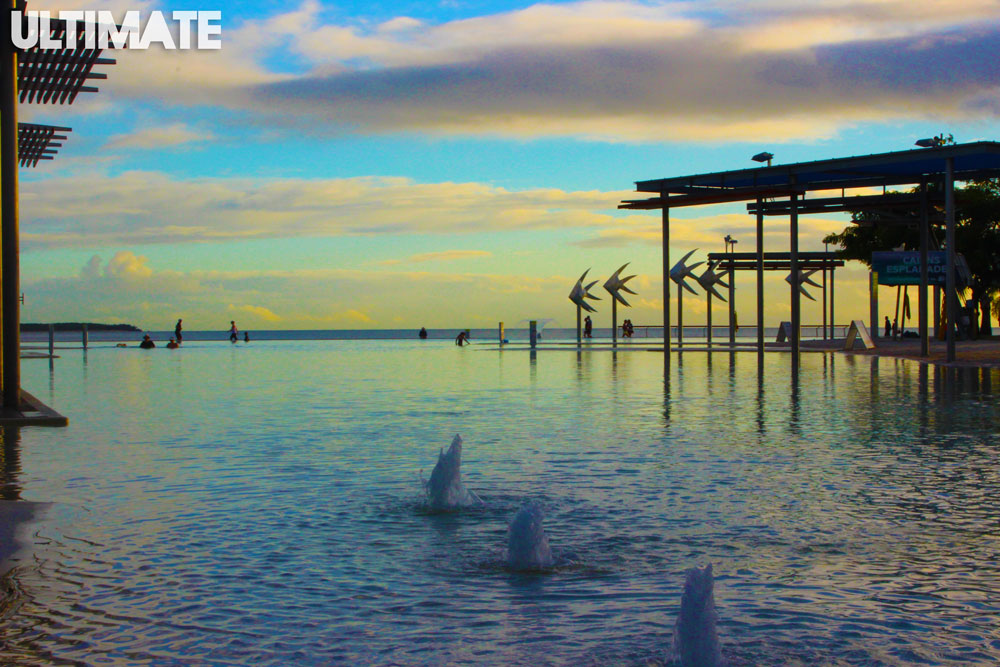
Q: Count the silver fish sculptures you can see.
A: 5